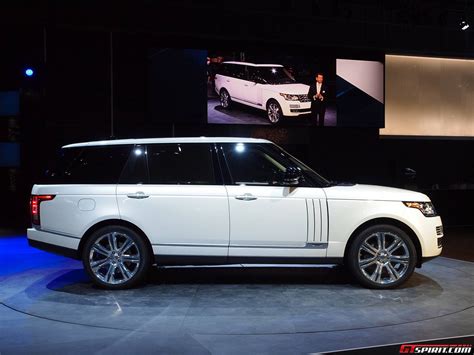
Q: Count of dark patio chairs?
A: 0